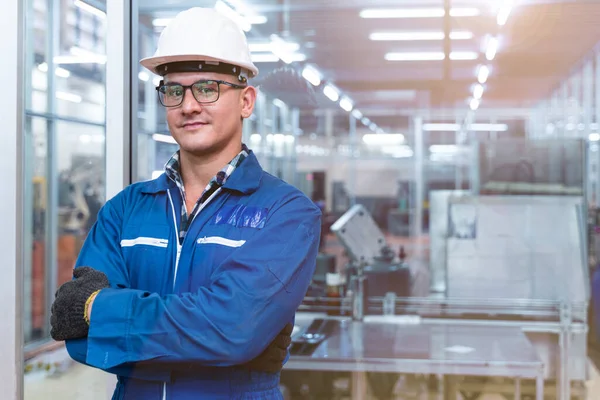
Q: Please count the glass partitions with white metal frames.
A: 2